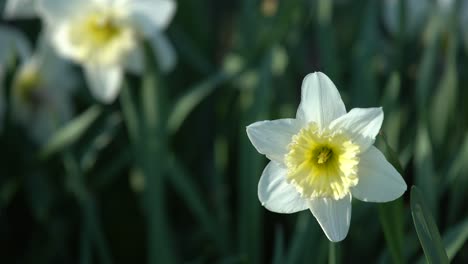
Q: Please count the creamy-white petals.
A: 6